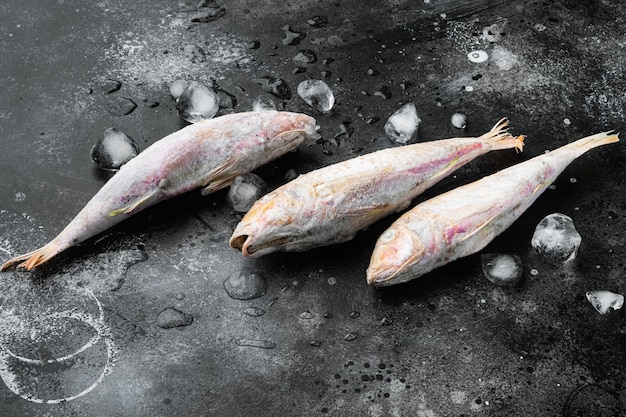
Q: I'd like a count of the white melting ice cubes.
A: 11